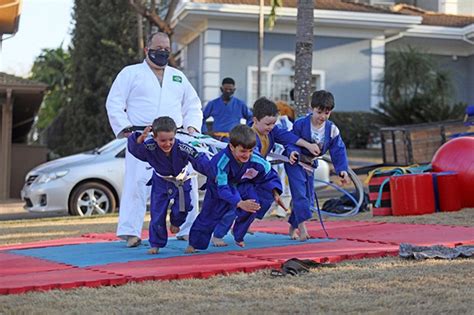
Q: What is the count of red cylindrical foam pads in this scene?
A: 2